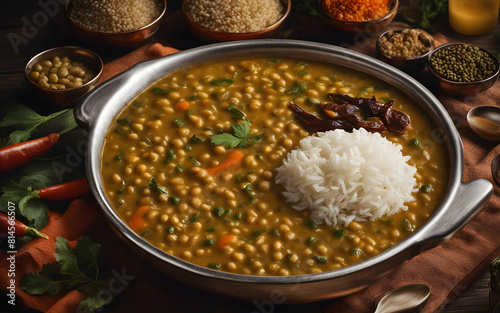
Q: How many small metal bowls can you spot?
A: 6